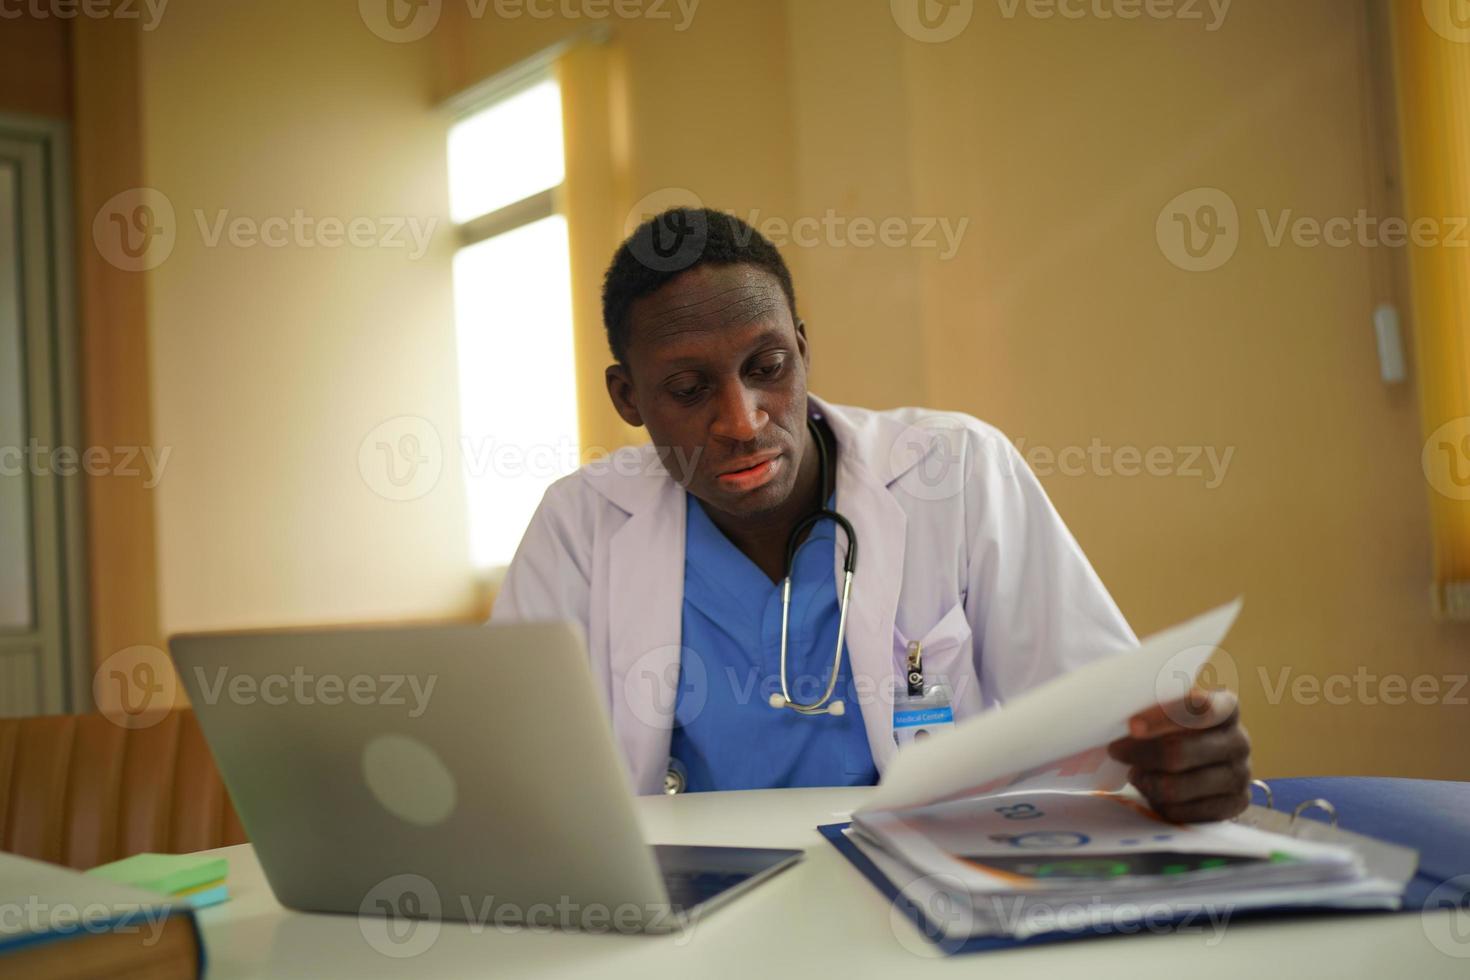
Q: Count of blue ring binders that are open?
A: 1